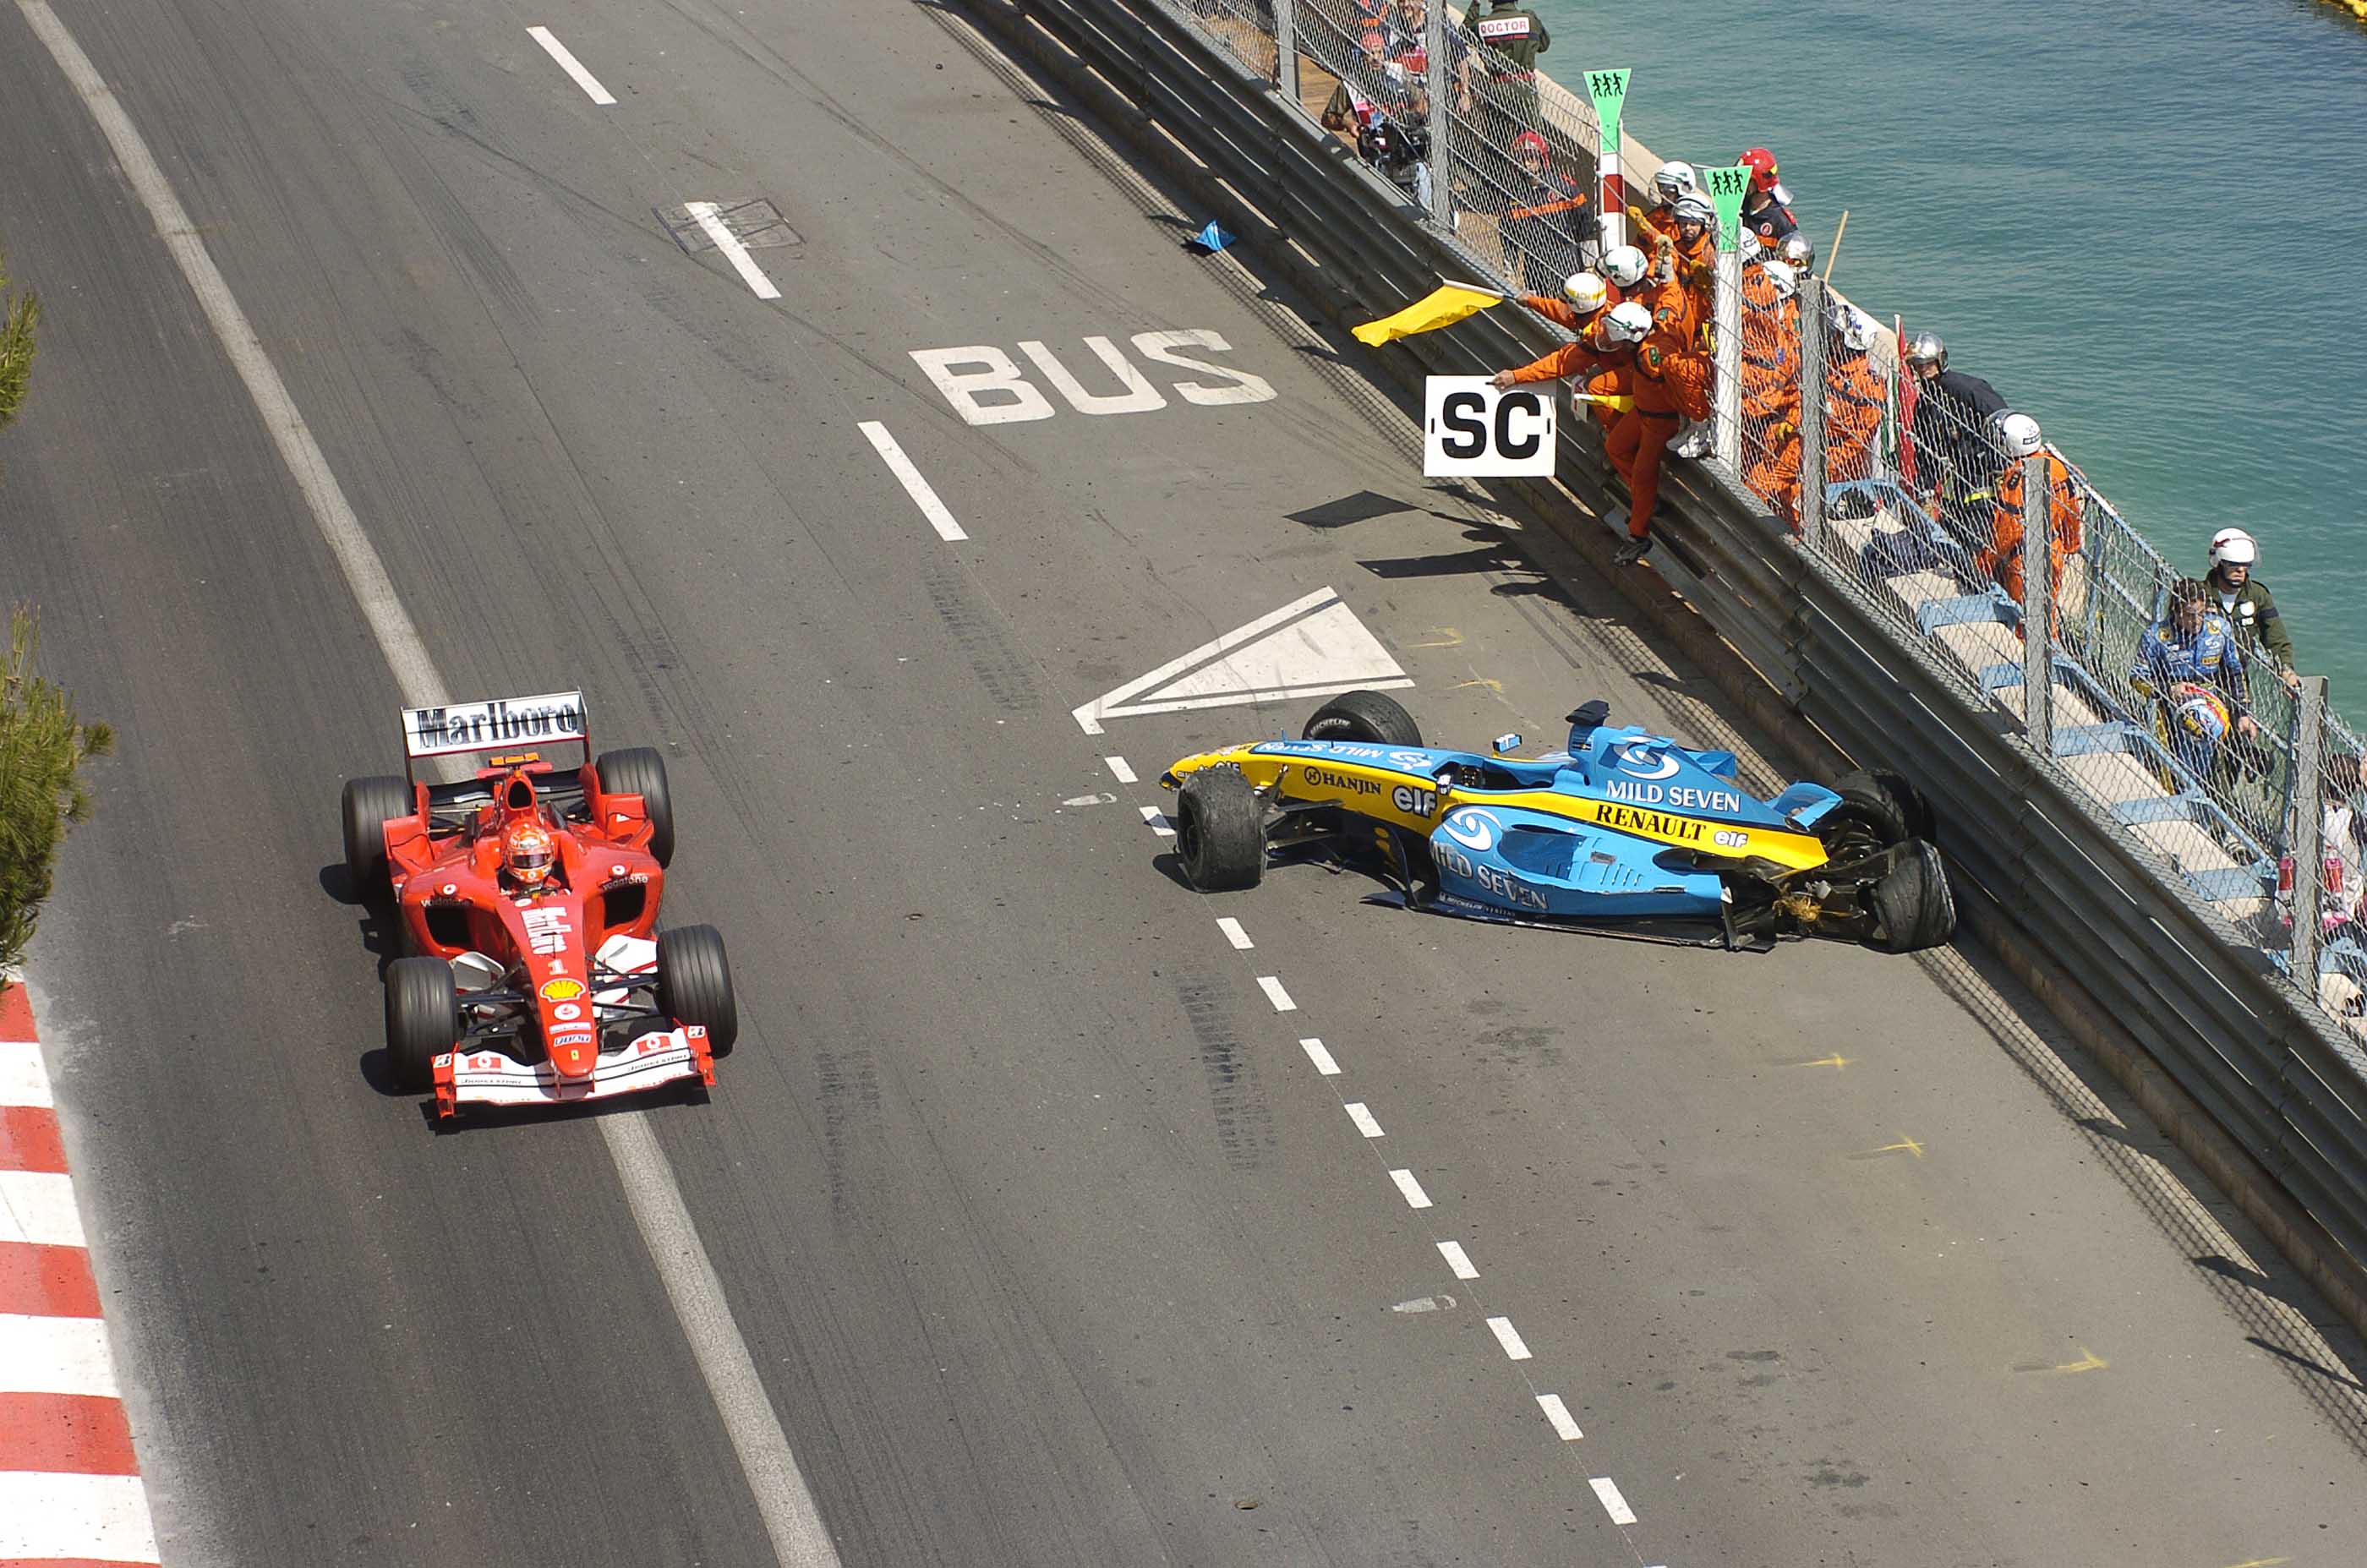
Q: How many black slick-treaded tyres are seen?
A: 8